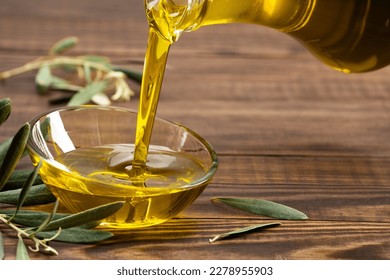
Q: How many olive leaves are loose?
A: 2